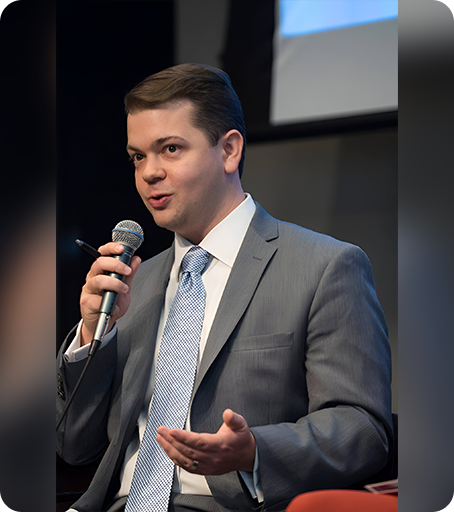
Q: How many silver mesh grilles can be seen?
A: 1